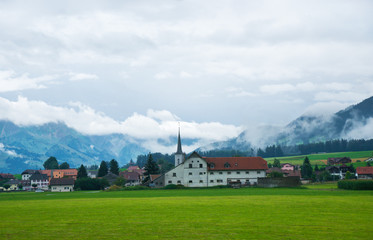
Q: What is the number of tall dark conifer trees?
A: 5